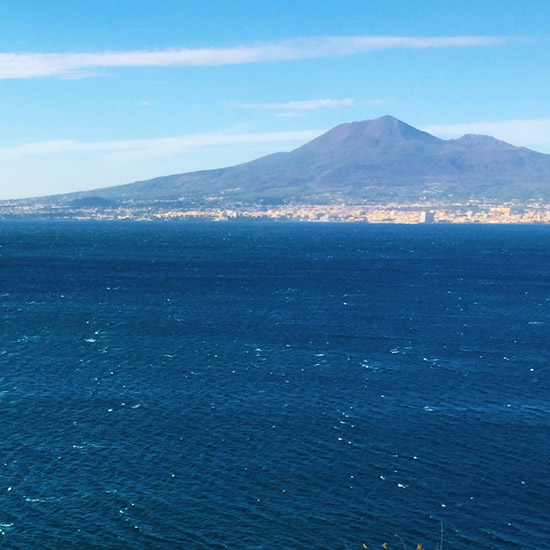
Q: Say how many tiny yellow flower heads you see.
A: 3